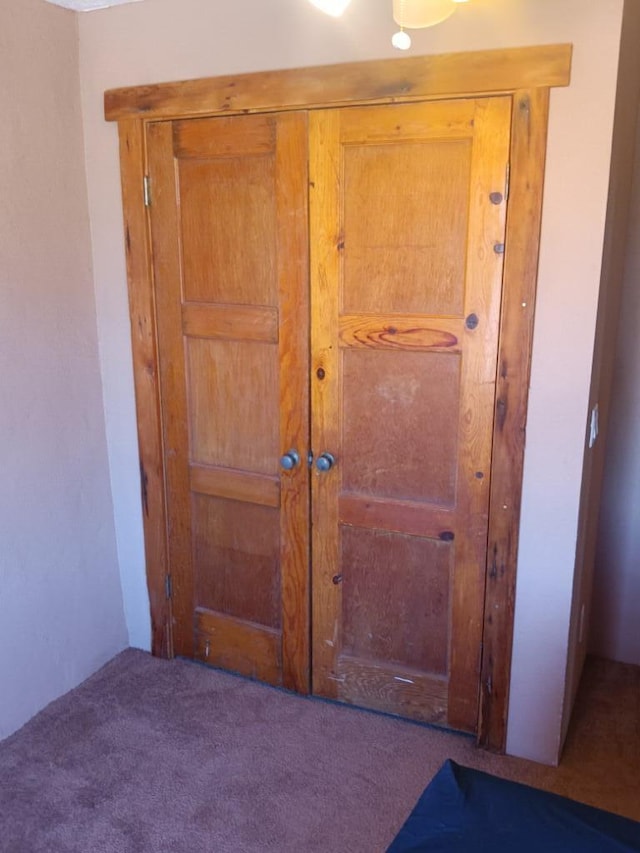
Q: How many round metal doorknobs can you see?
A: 2